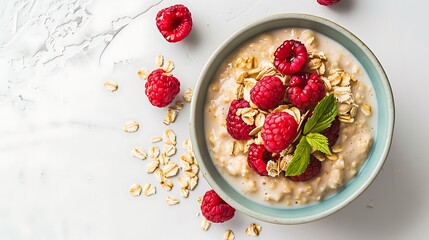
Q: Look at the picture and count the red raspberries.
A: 12